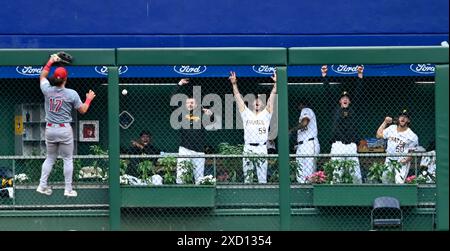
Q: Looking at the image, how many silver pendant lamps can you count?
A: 0